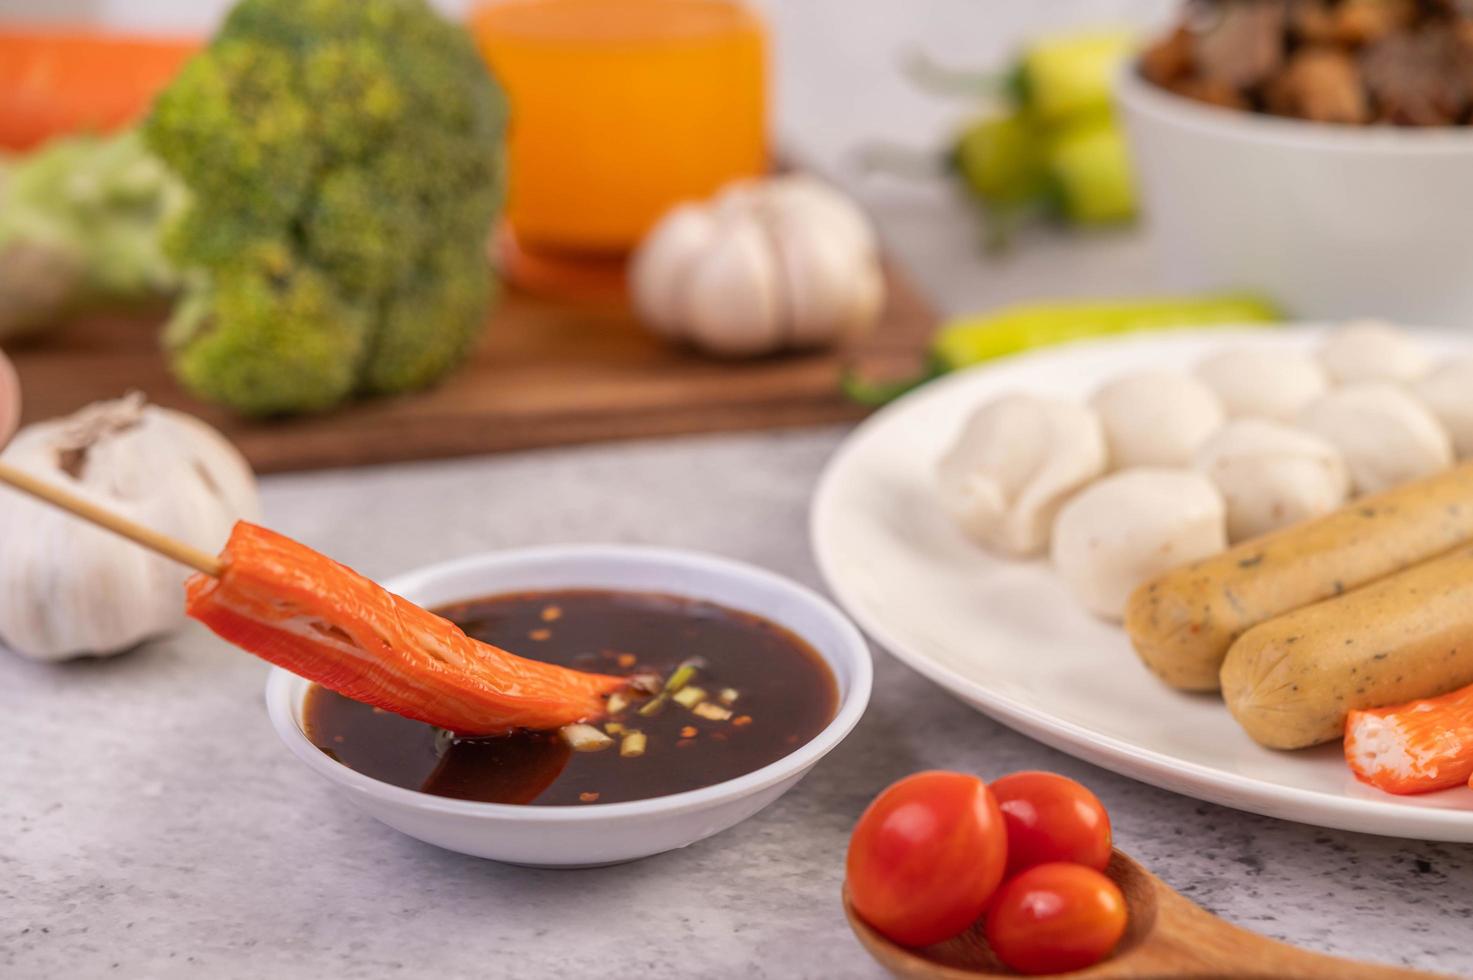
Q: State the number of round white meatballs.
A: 8